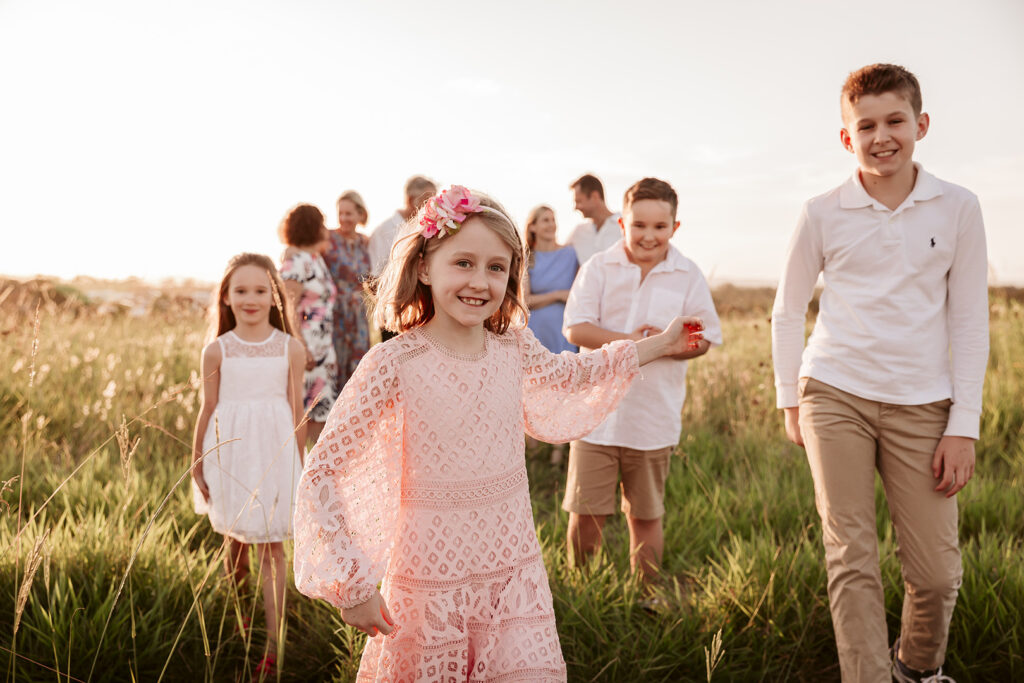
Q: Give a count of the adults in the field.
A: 5